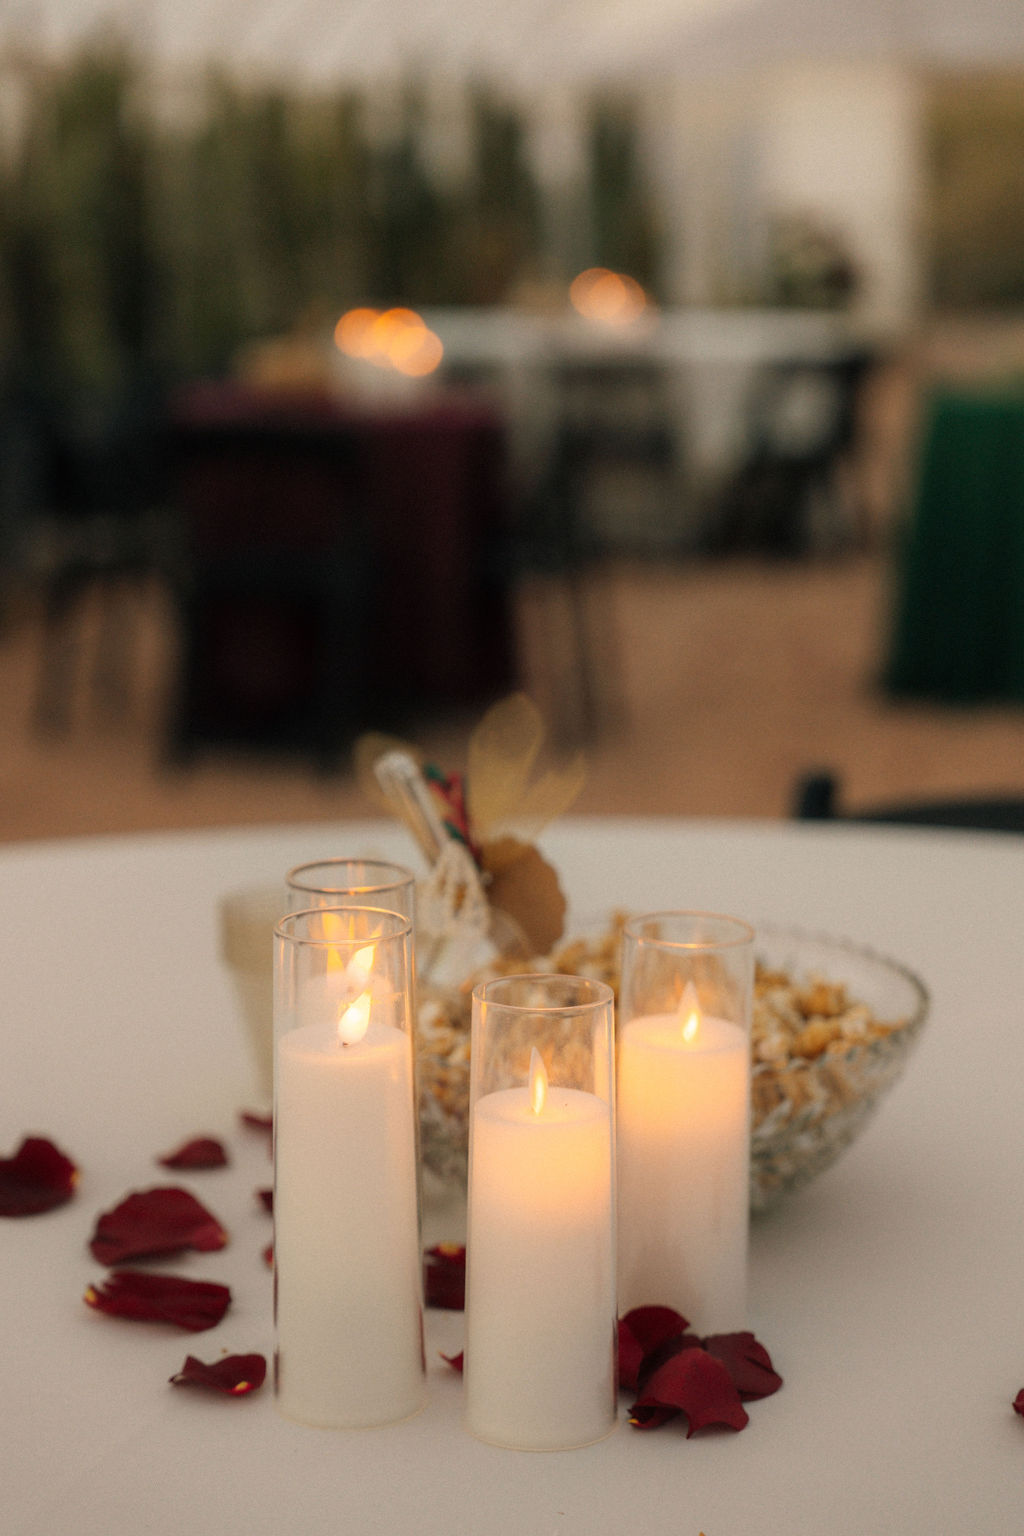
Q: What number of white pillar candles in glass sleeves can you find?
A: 4